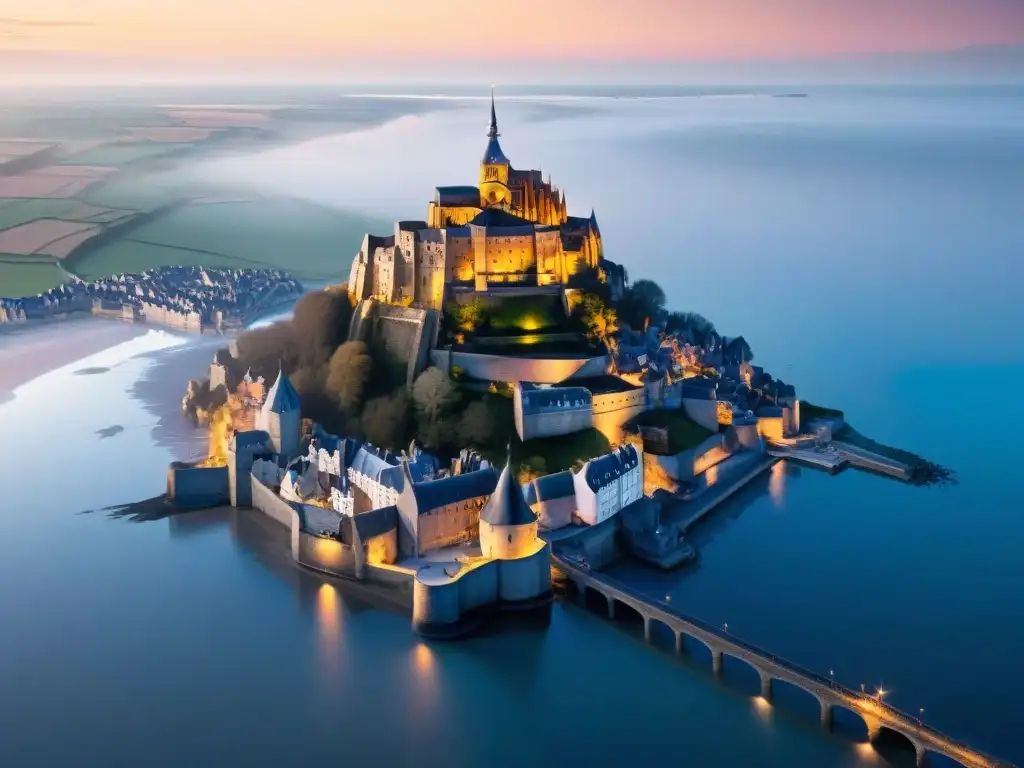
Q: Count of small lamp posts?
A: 6